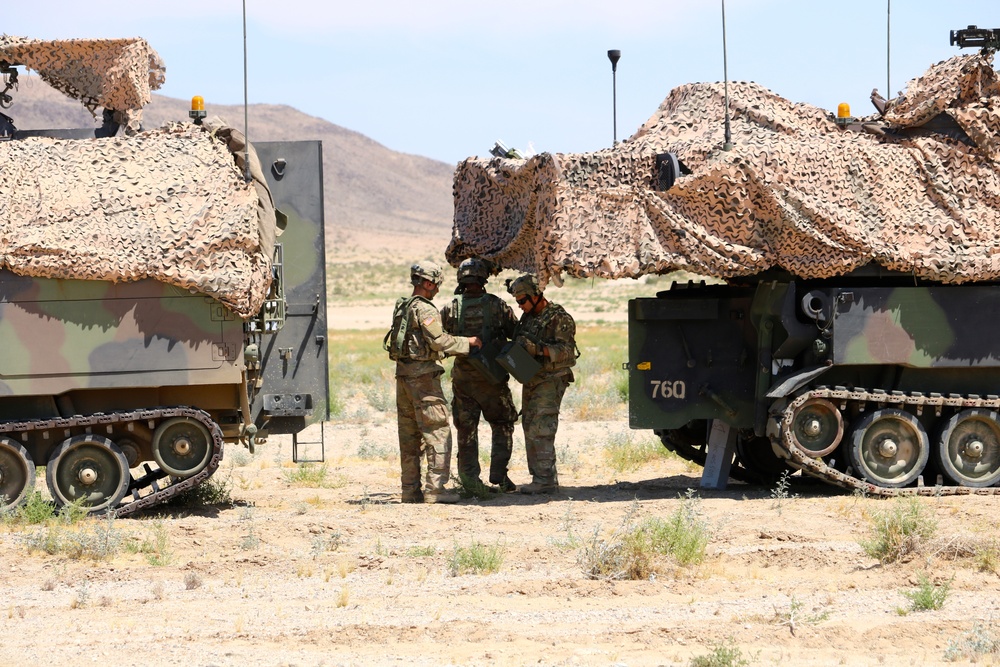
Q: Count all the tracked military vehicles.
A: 2